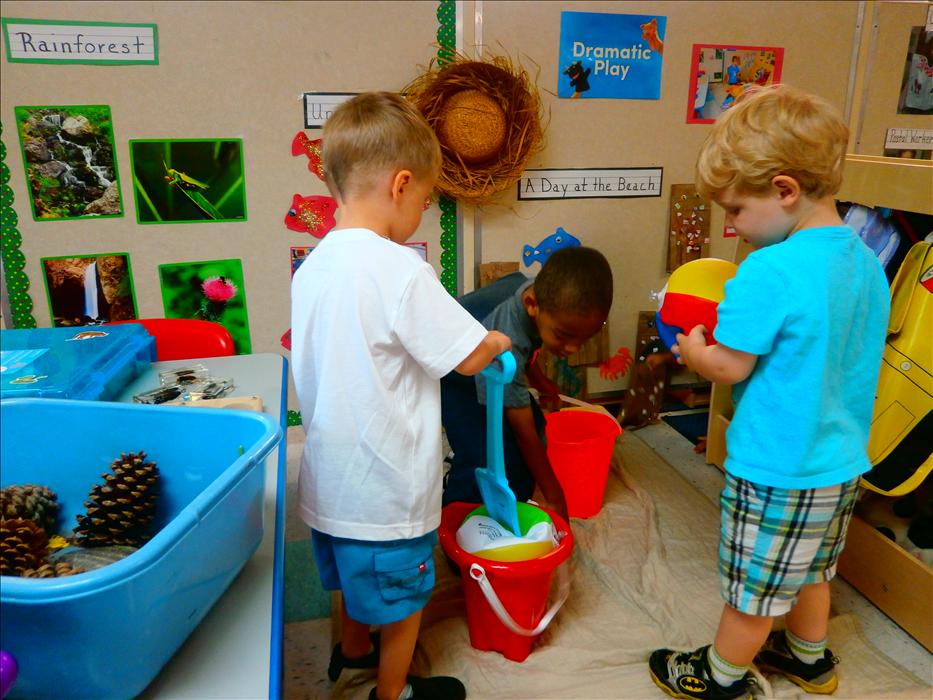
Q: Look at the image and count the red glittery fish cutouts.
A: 2